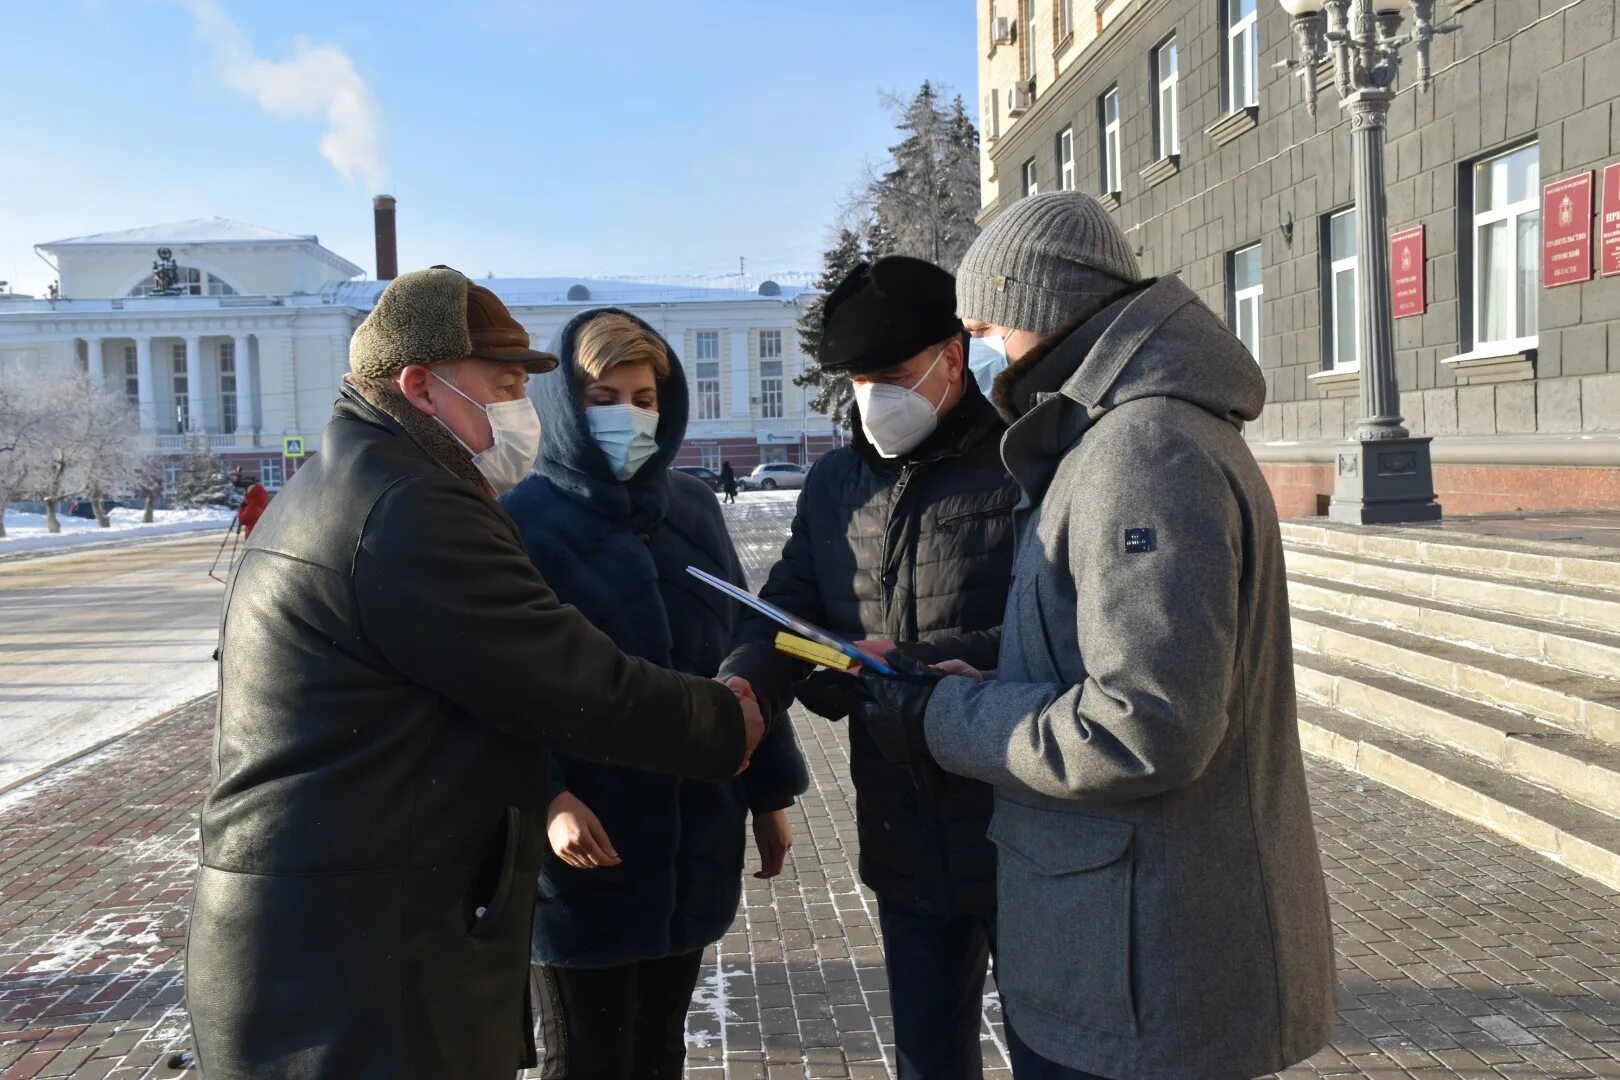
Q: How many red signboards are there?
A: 3